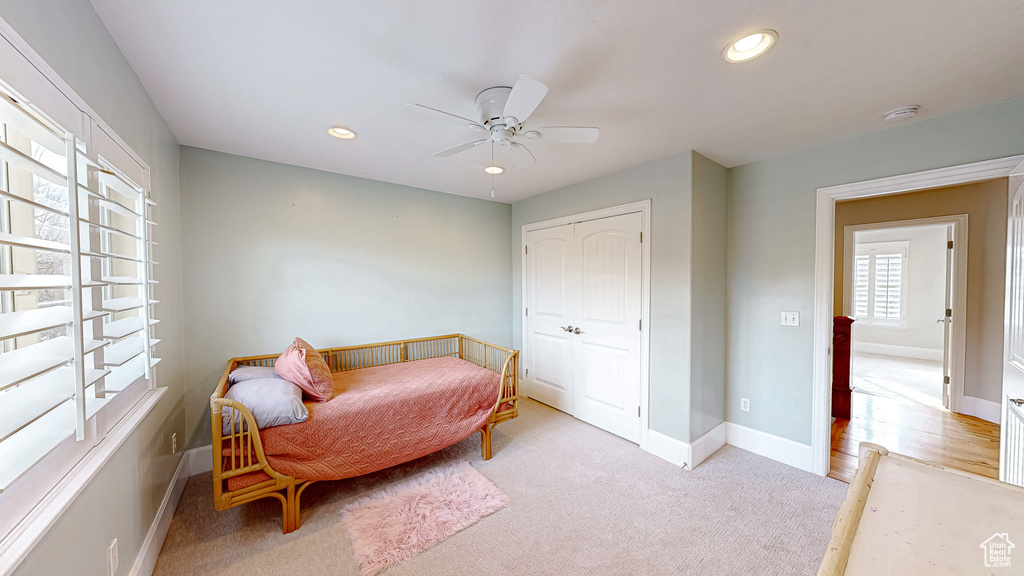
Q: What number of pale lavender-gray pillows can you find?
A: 2